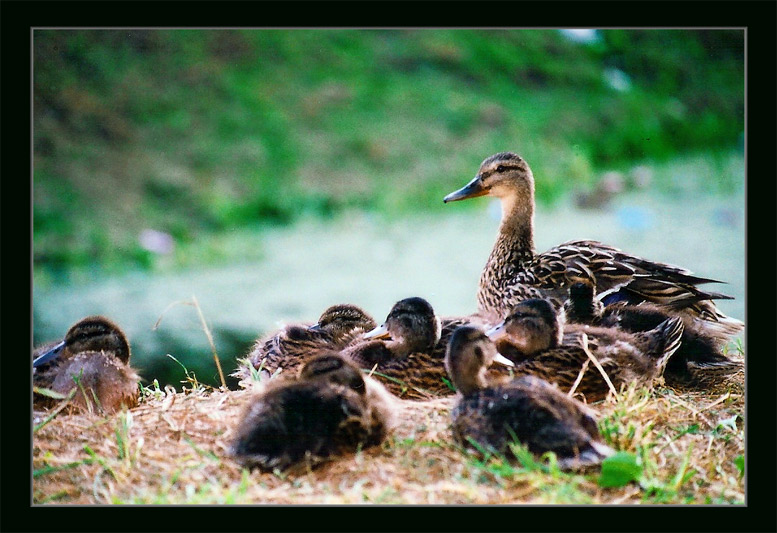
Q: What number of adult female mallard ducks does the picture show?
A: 1